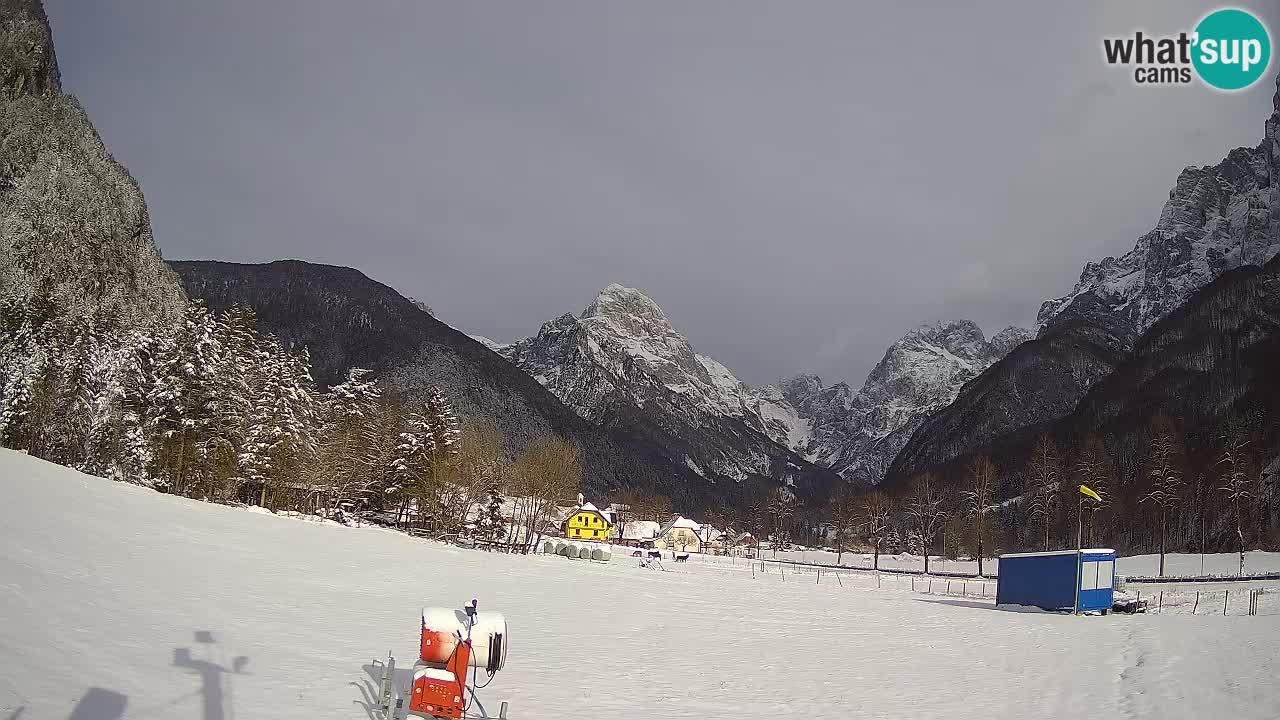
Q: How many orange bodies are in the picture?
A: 1